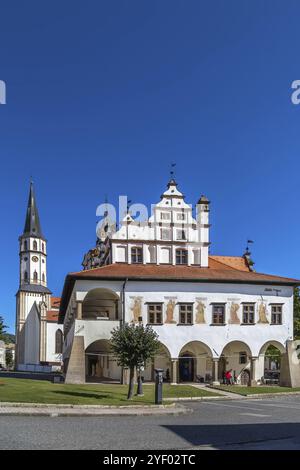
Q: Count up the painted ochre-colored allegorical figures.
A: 5